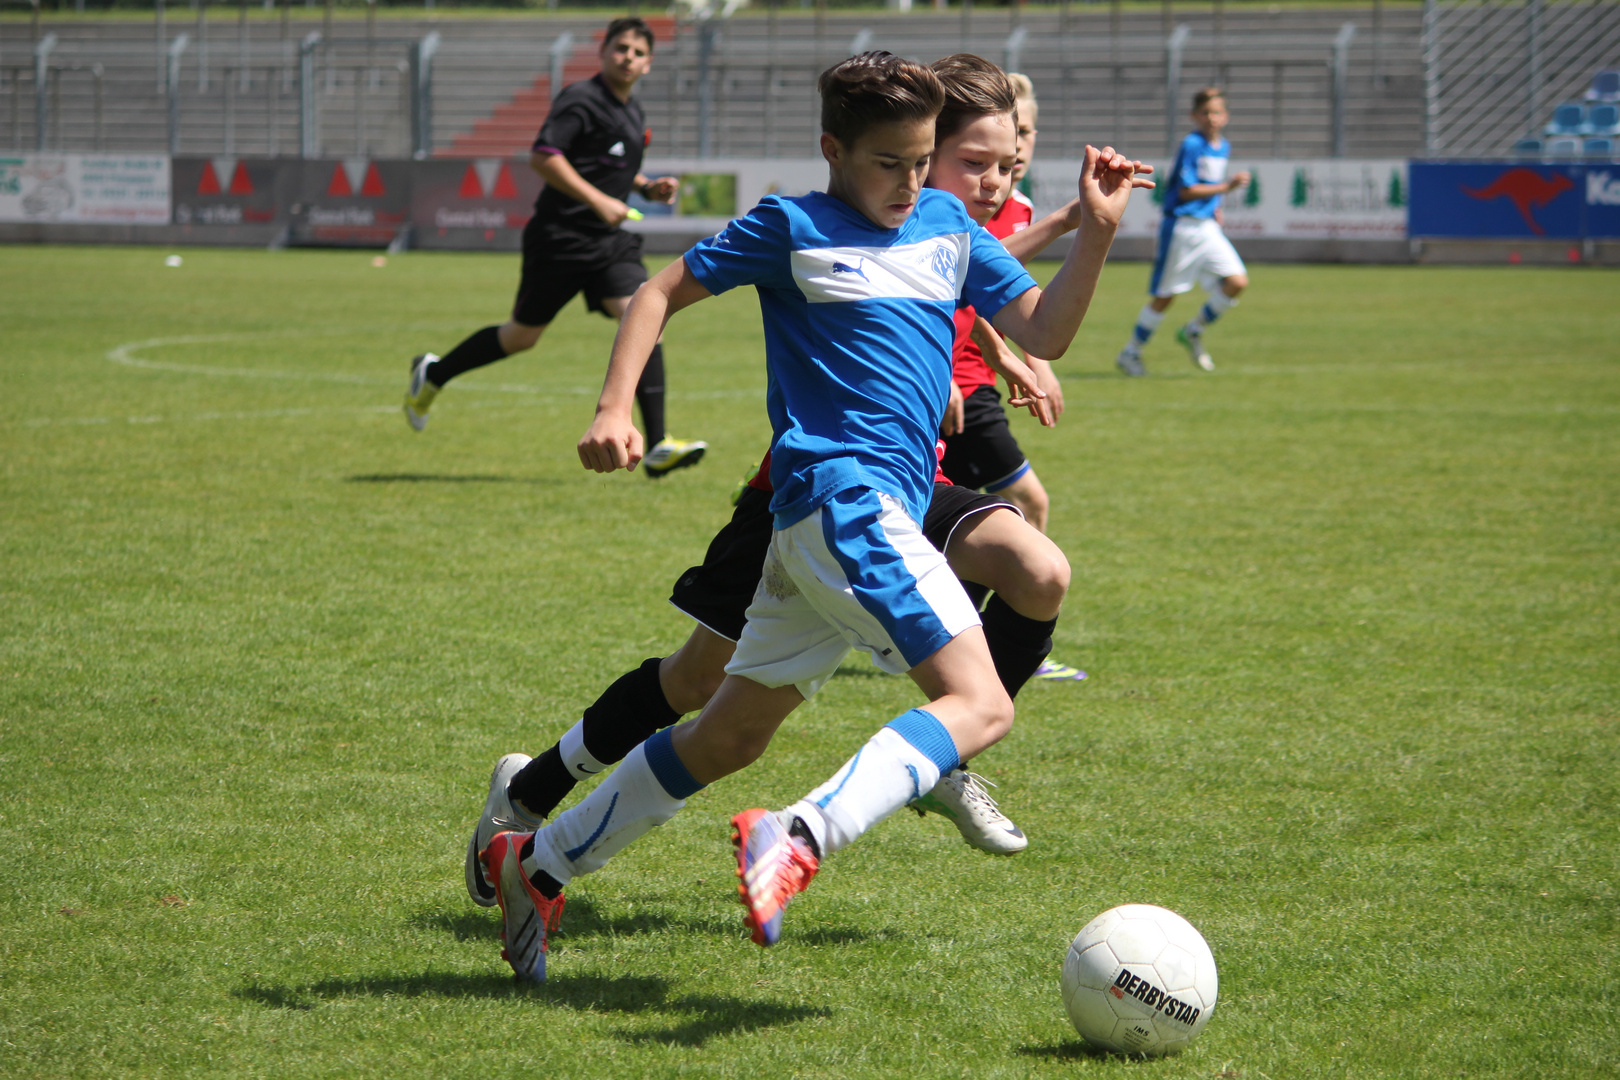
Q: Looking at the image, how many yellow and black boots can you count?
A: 2